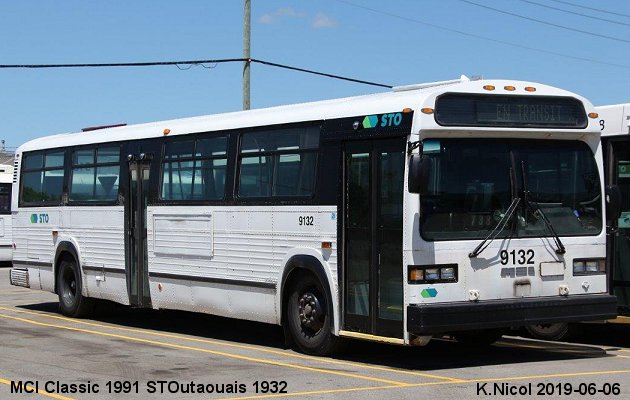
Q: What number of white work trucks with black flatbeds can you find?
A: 0